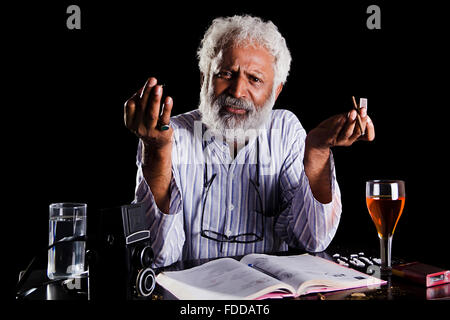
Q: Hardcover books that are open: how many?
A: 1